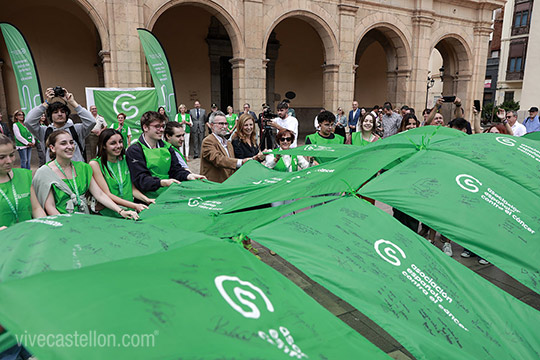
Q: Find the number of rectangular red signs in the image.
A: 1